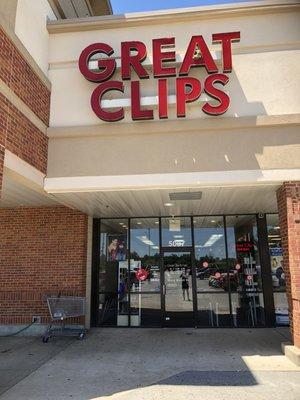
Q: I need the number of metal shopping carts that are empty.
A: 1